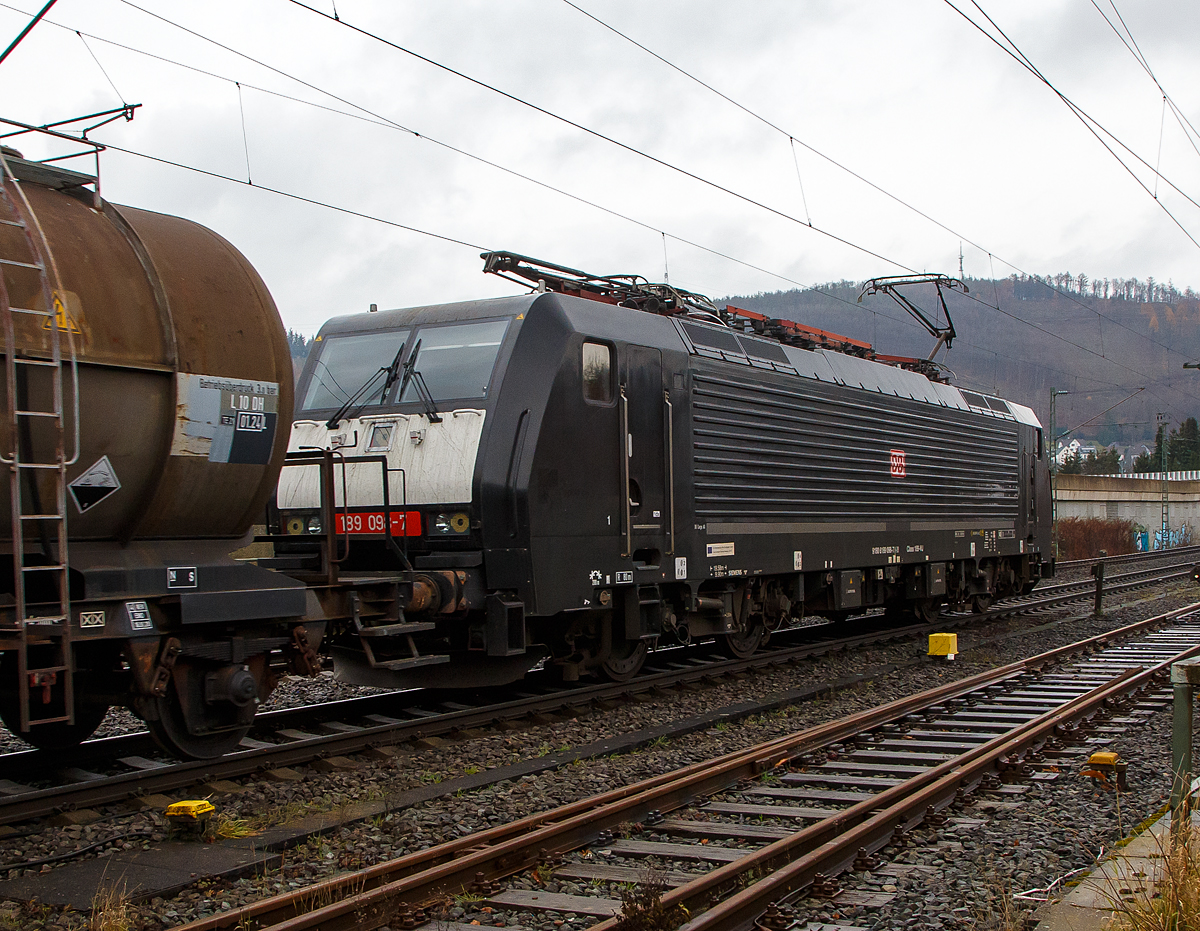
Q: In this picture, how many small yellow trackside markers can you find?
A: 3